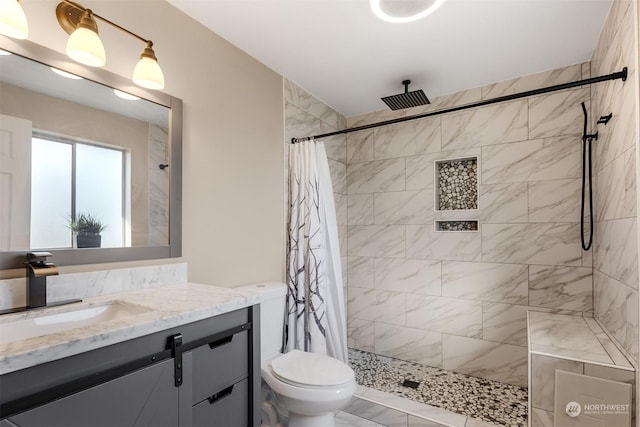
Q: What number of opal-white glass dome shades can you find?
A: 3